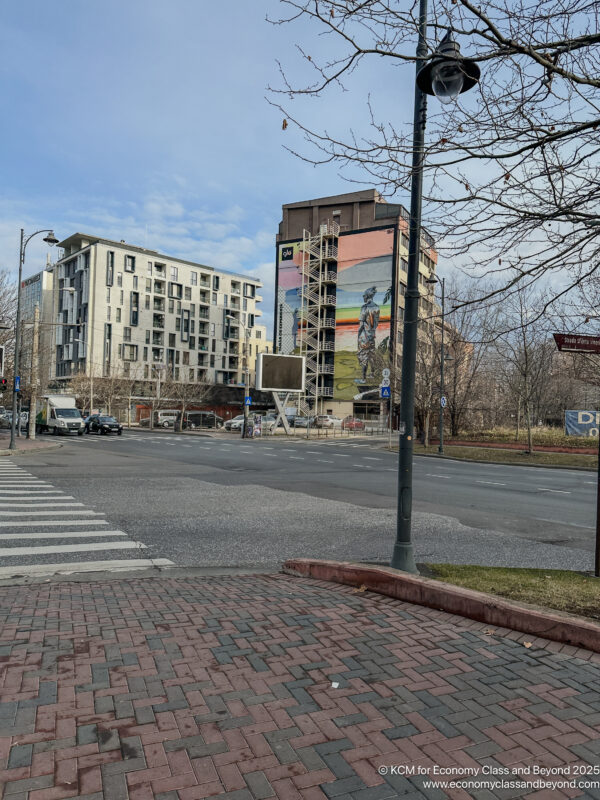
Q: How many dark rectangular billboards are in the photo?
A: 1